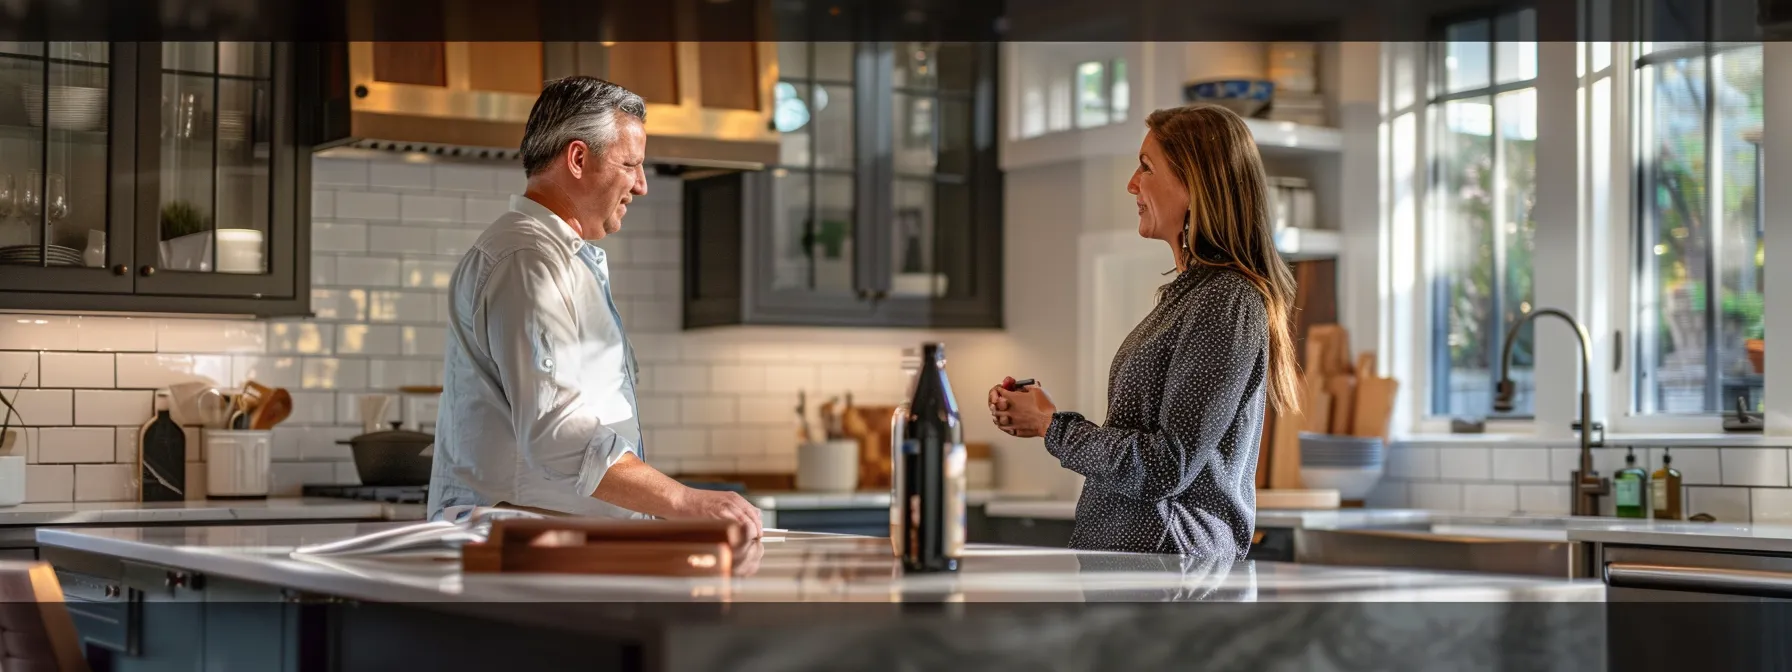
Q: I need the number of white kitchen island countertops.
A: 1